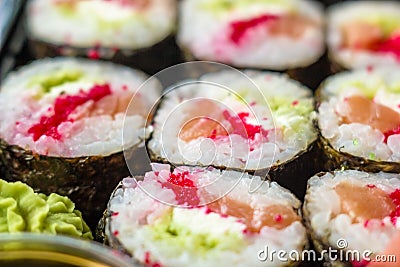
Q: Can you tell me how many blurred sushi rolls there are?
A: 3